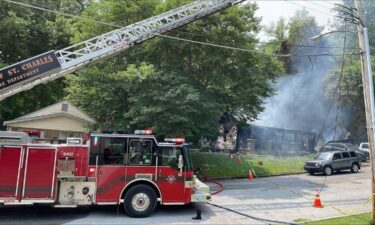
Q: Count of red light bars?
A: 2